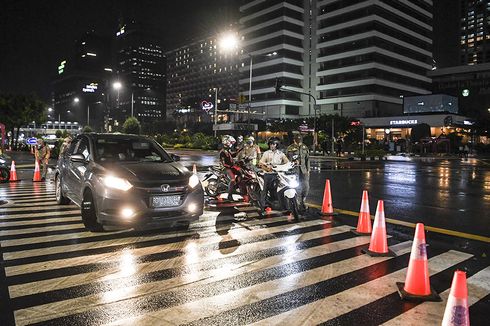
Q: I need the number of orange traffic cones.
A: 7